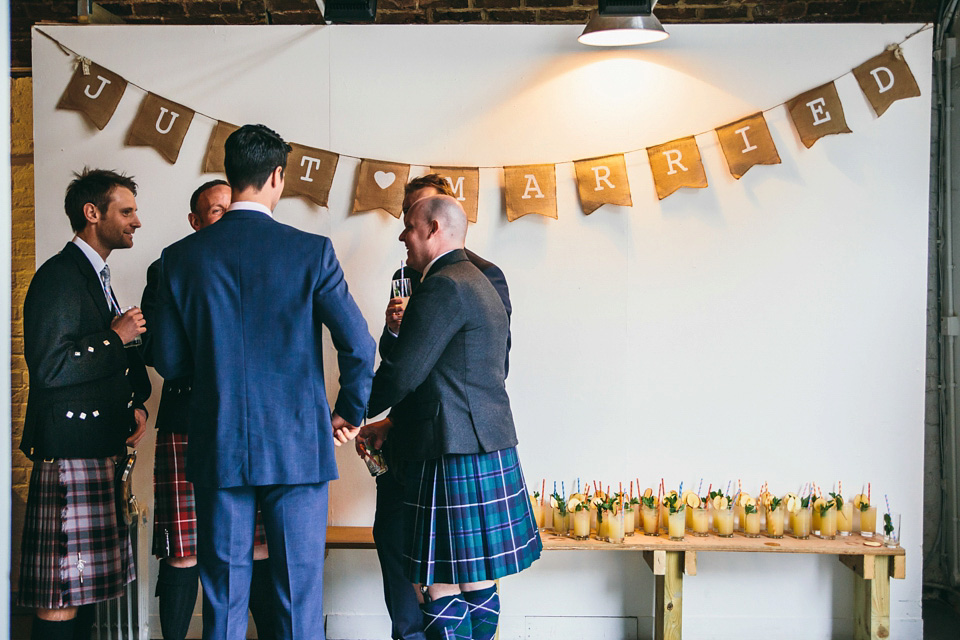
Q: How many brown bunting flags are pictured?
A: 12